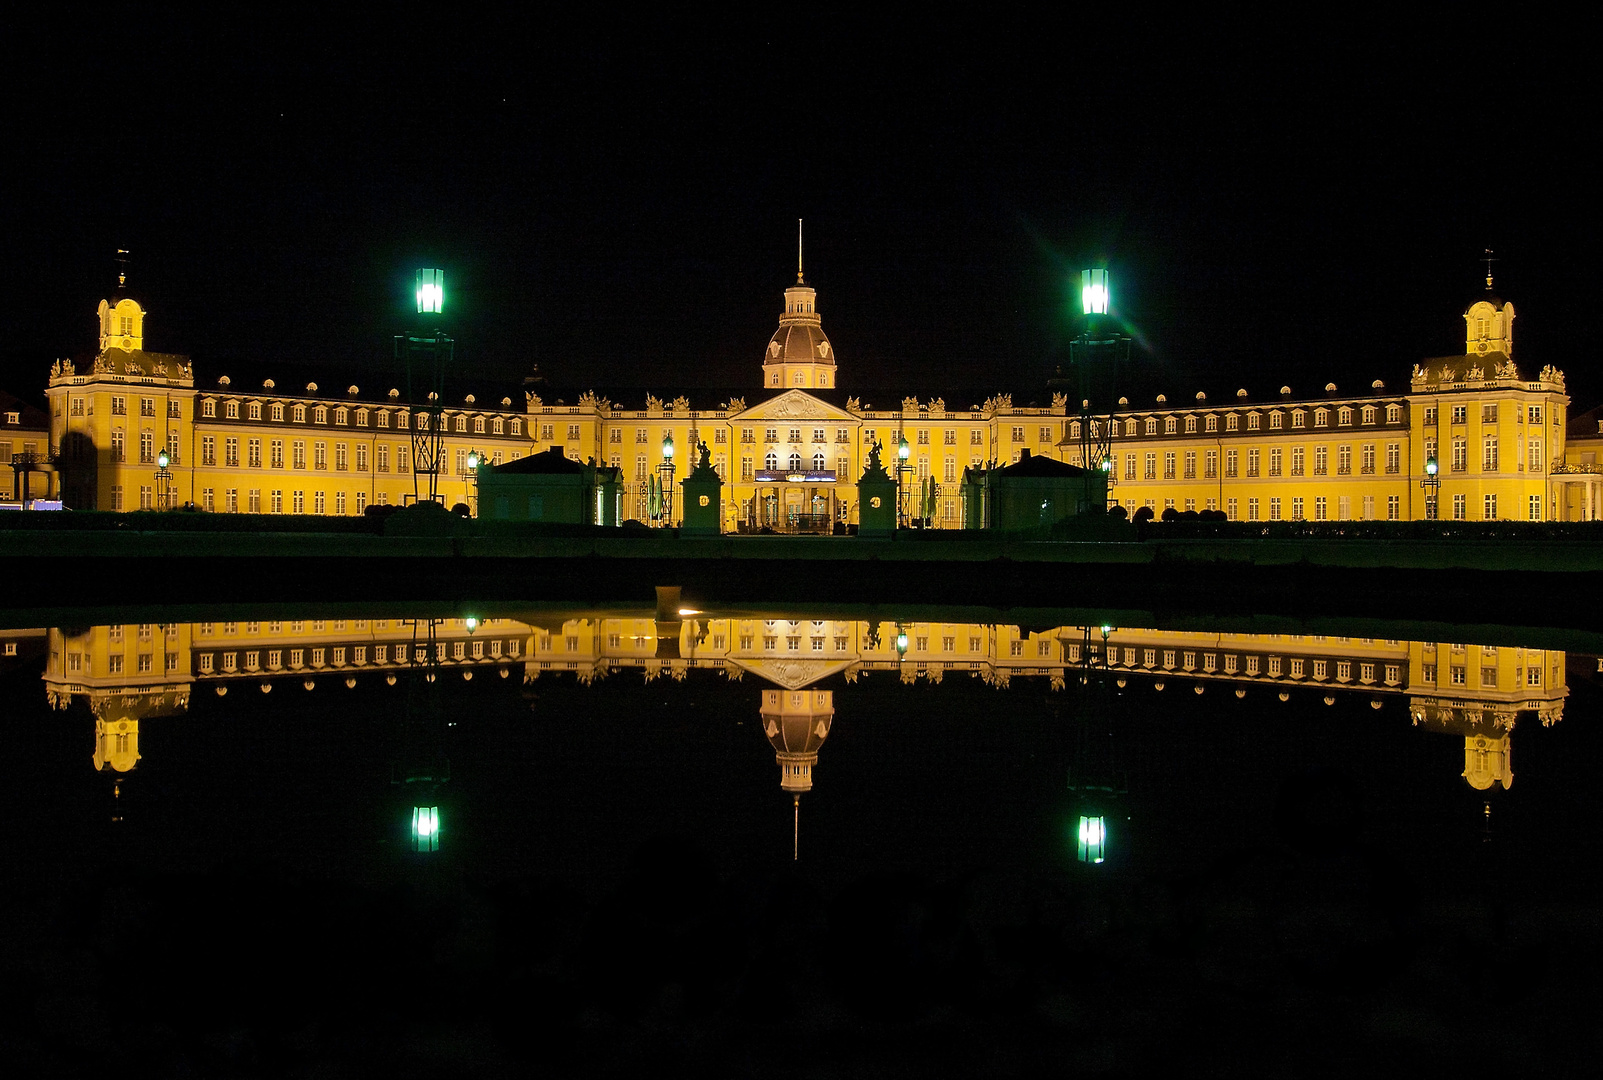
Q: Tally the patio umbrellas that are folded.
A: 4